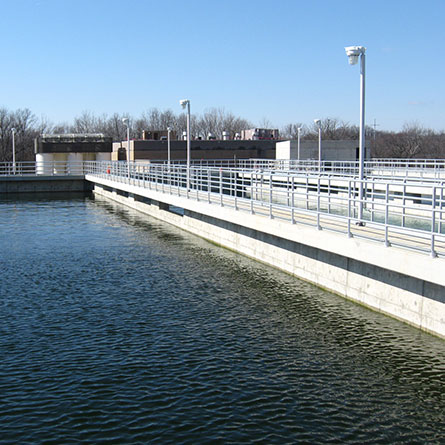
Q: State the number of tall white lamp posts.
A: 7